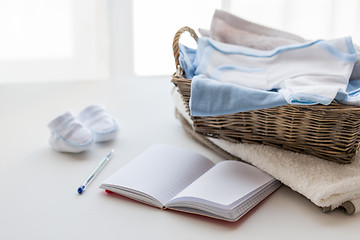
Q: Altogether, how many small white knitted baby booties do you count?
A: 2